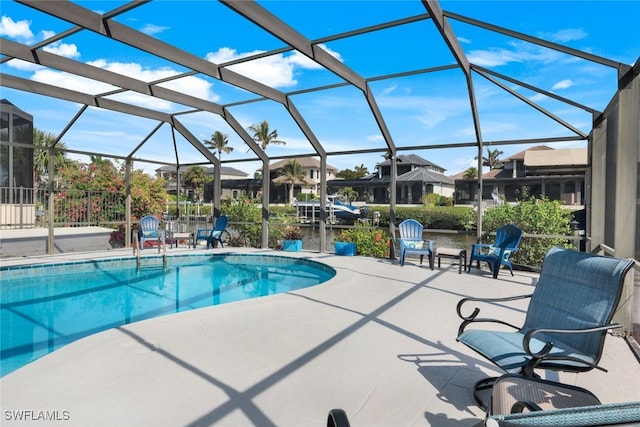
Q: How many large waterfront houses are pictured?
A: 4